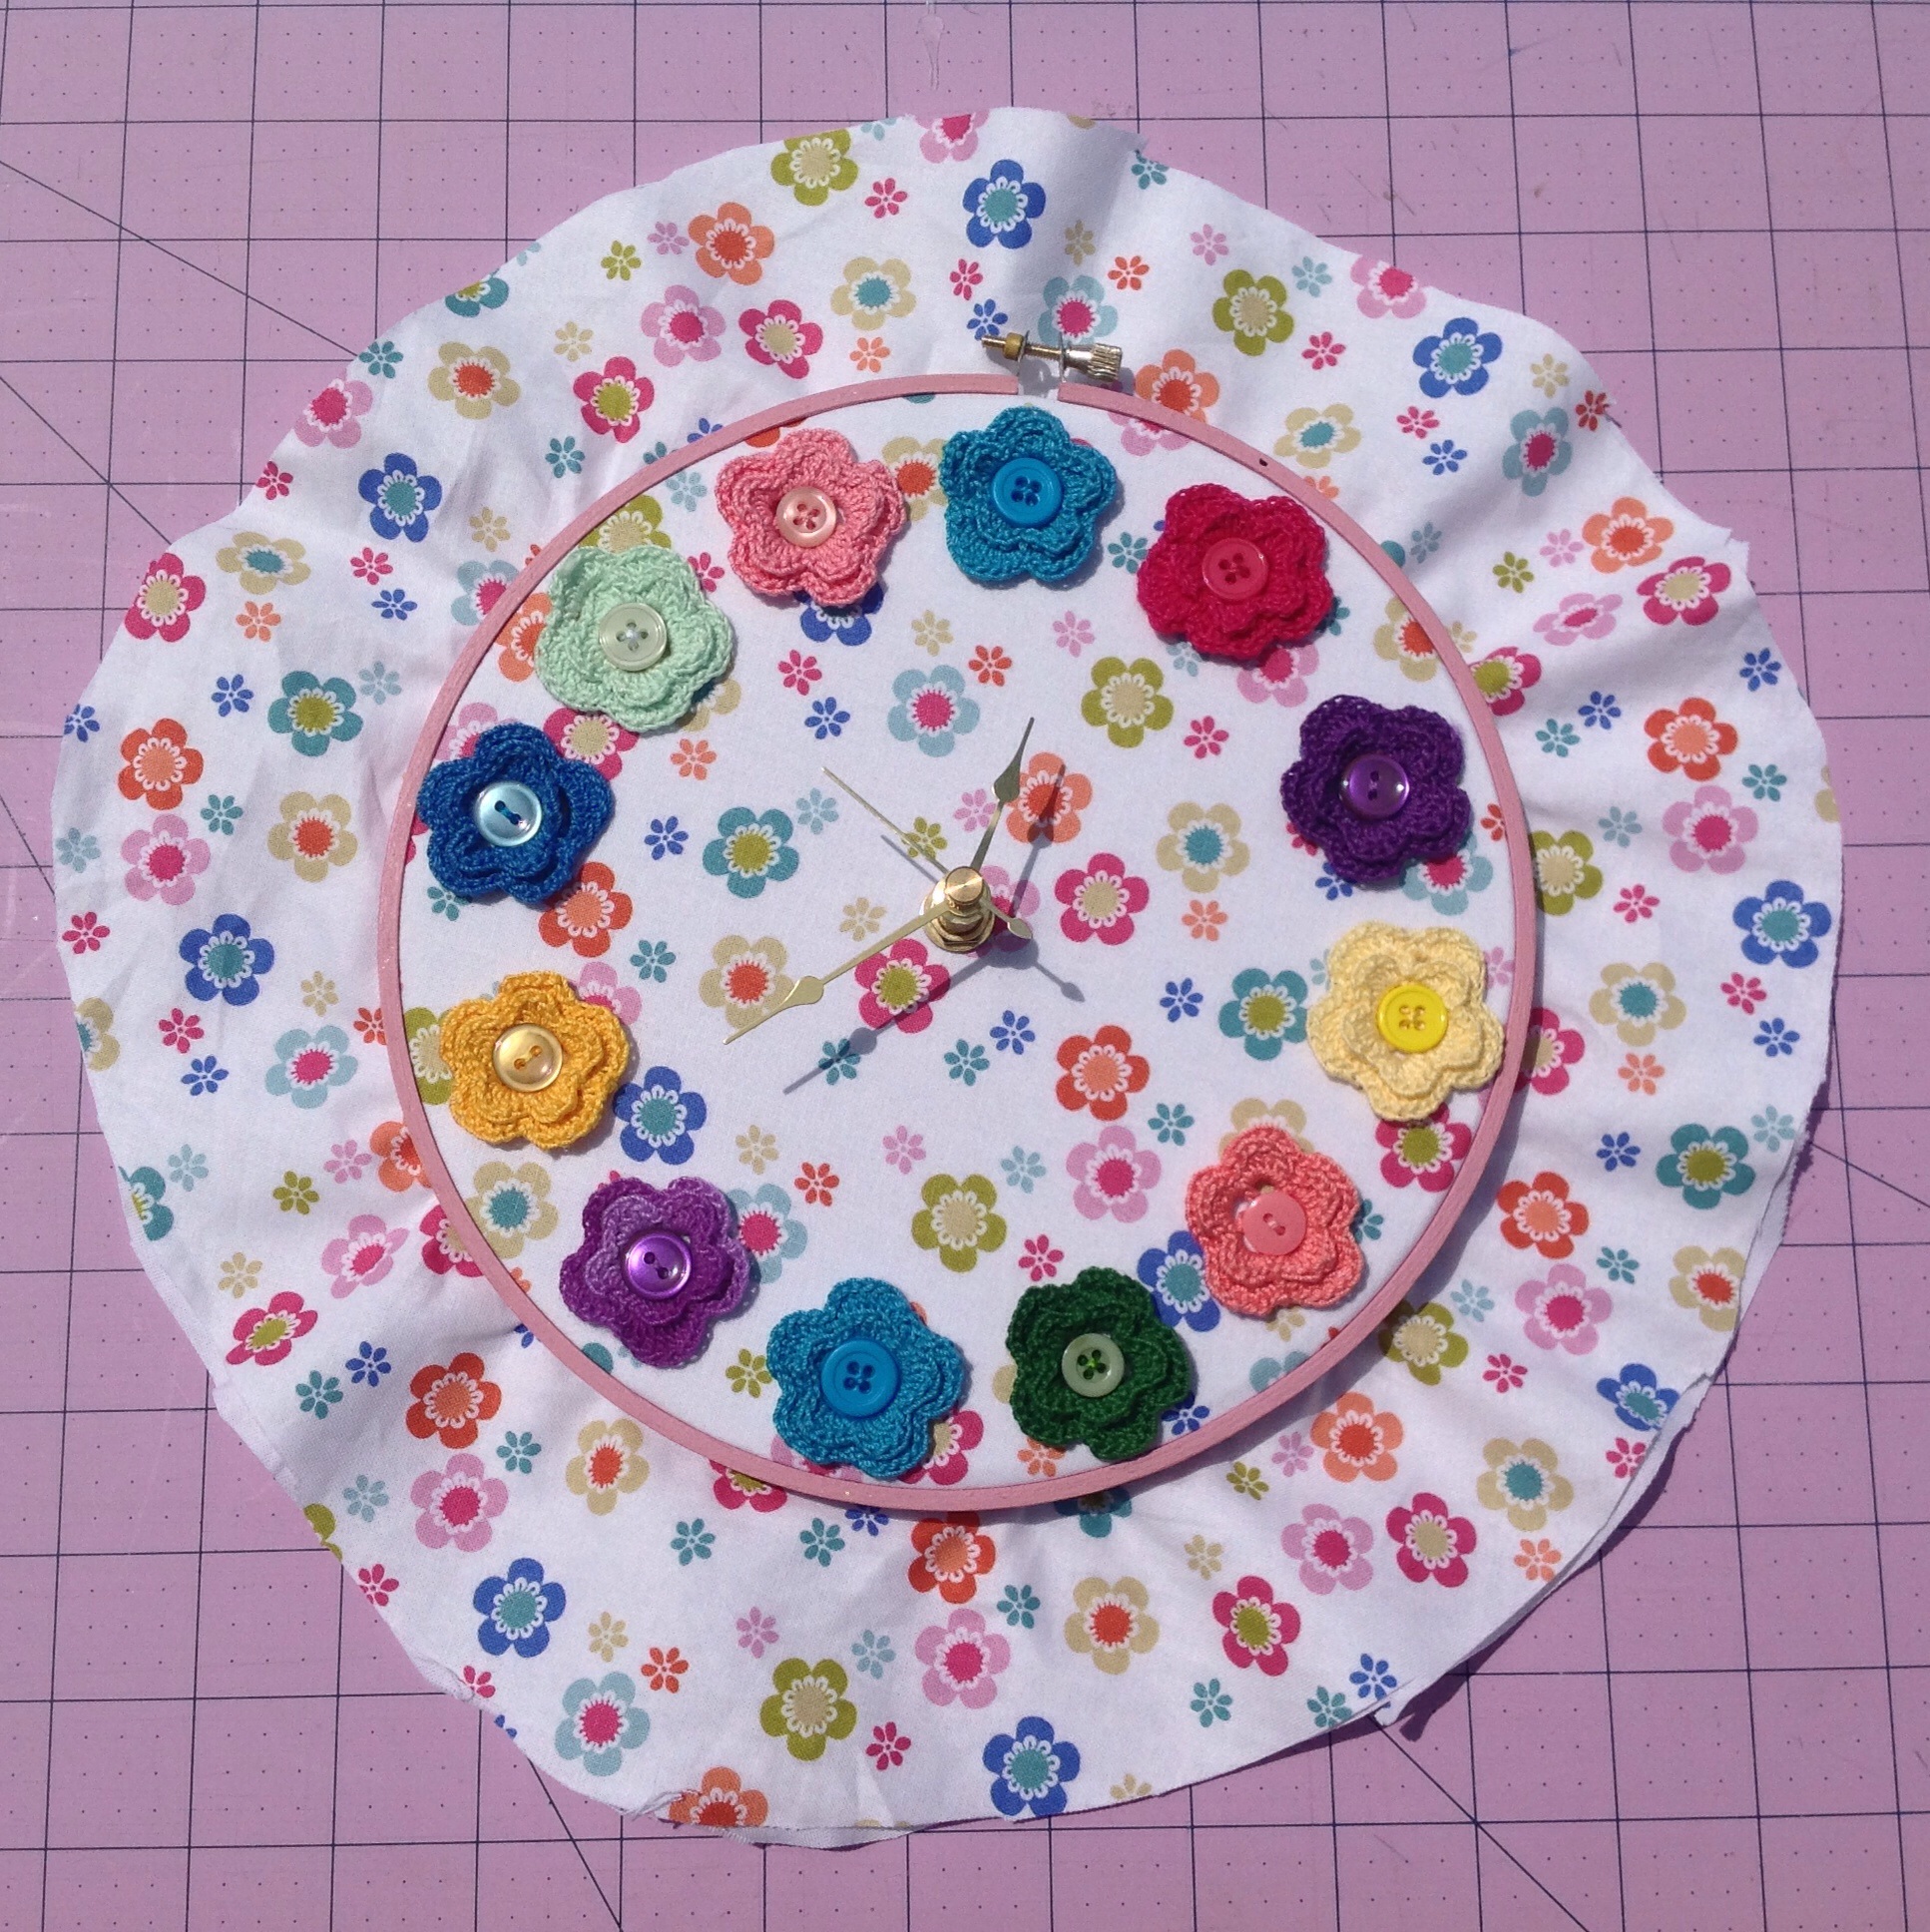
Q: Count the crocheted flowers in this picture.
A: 12